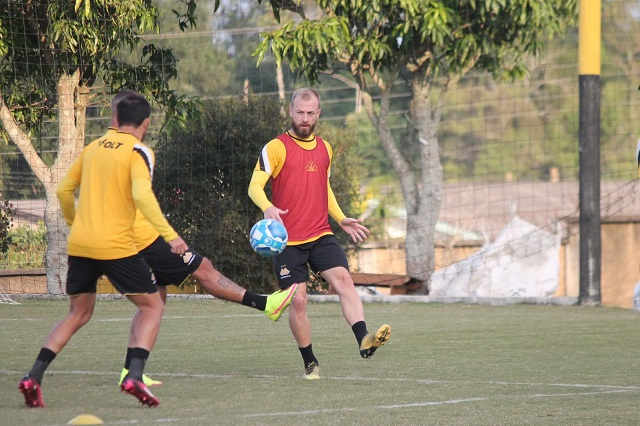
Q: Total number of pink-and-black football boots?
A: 2